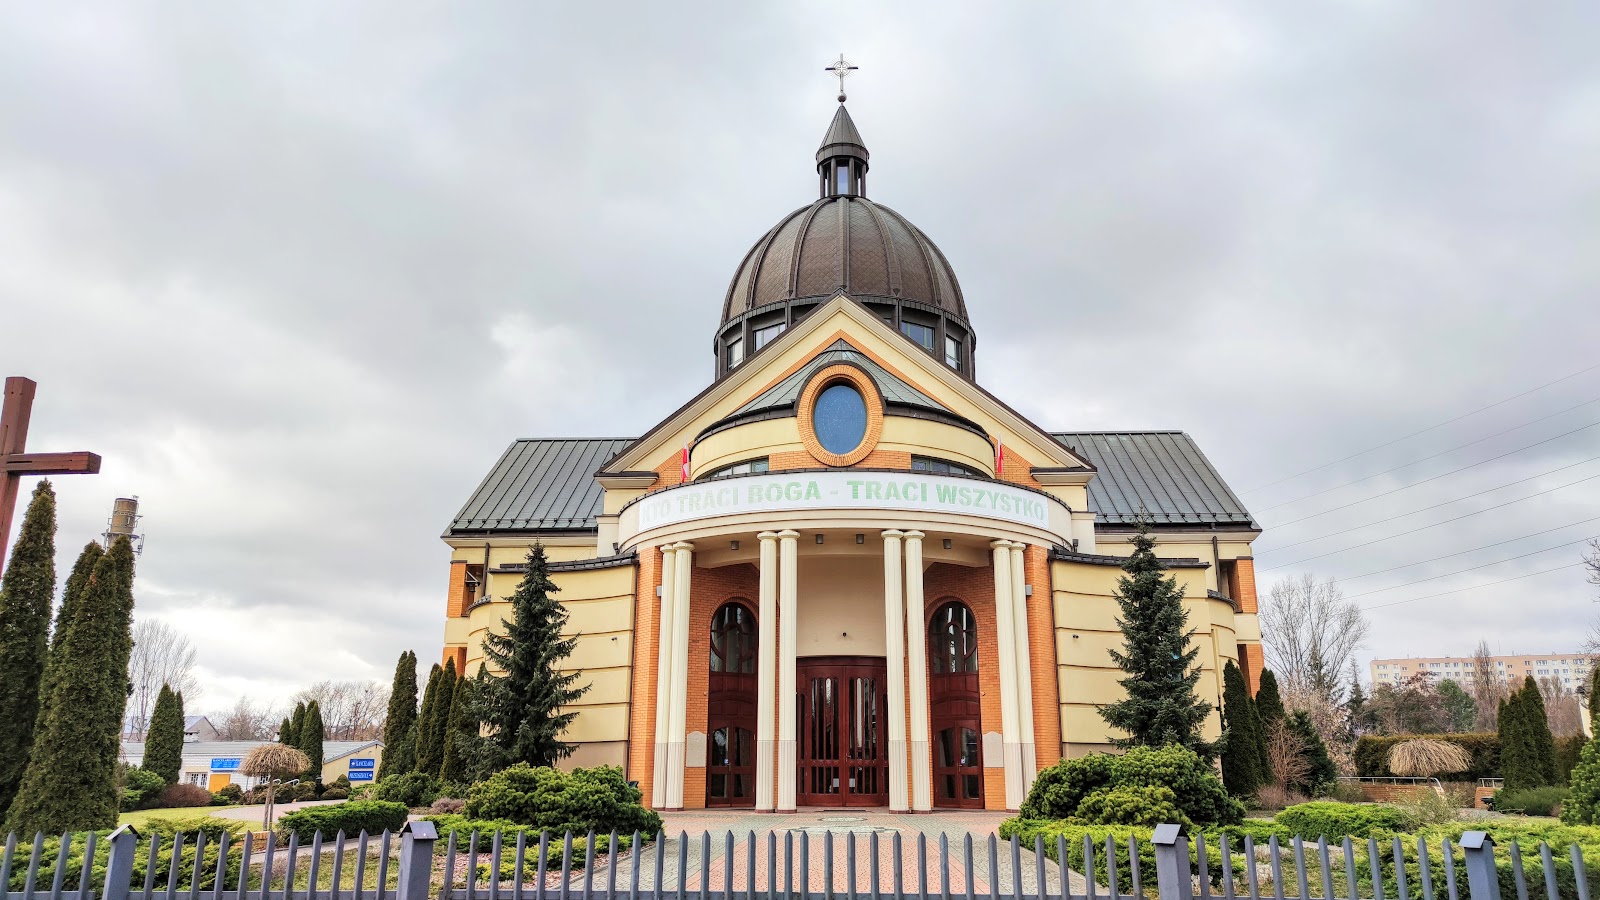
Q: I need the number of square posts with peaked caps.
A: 4